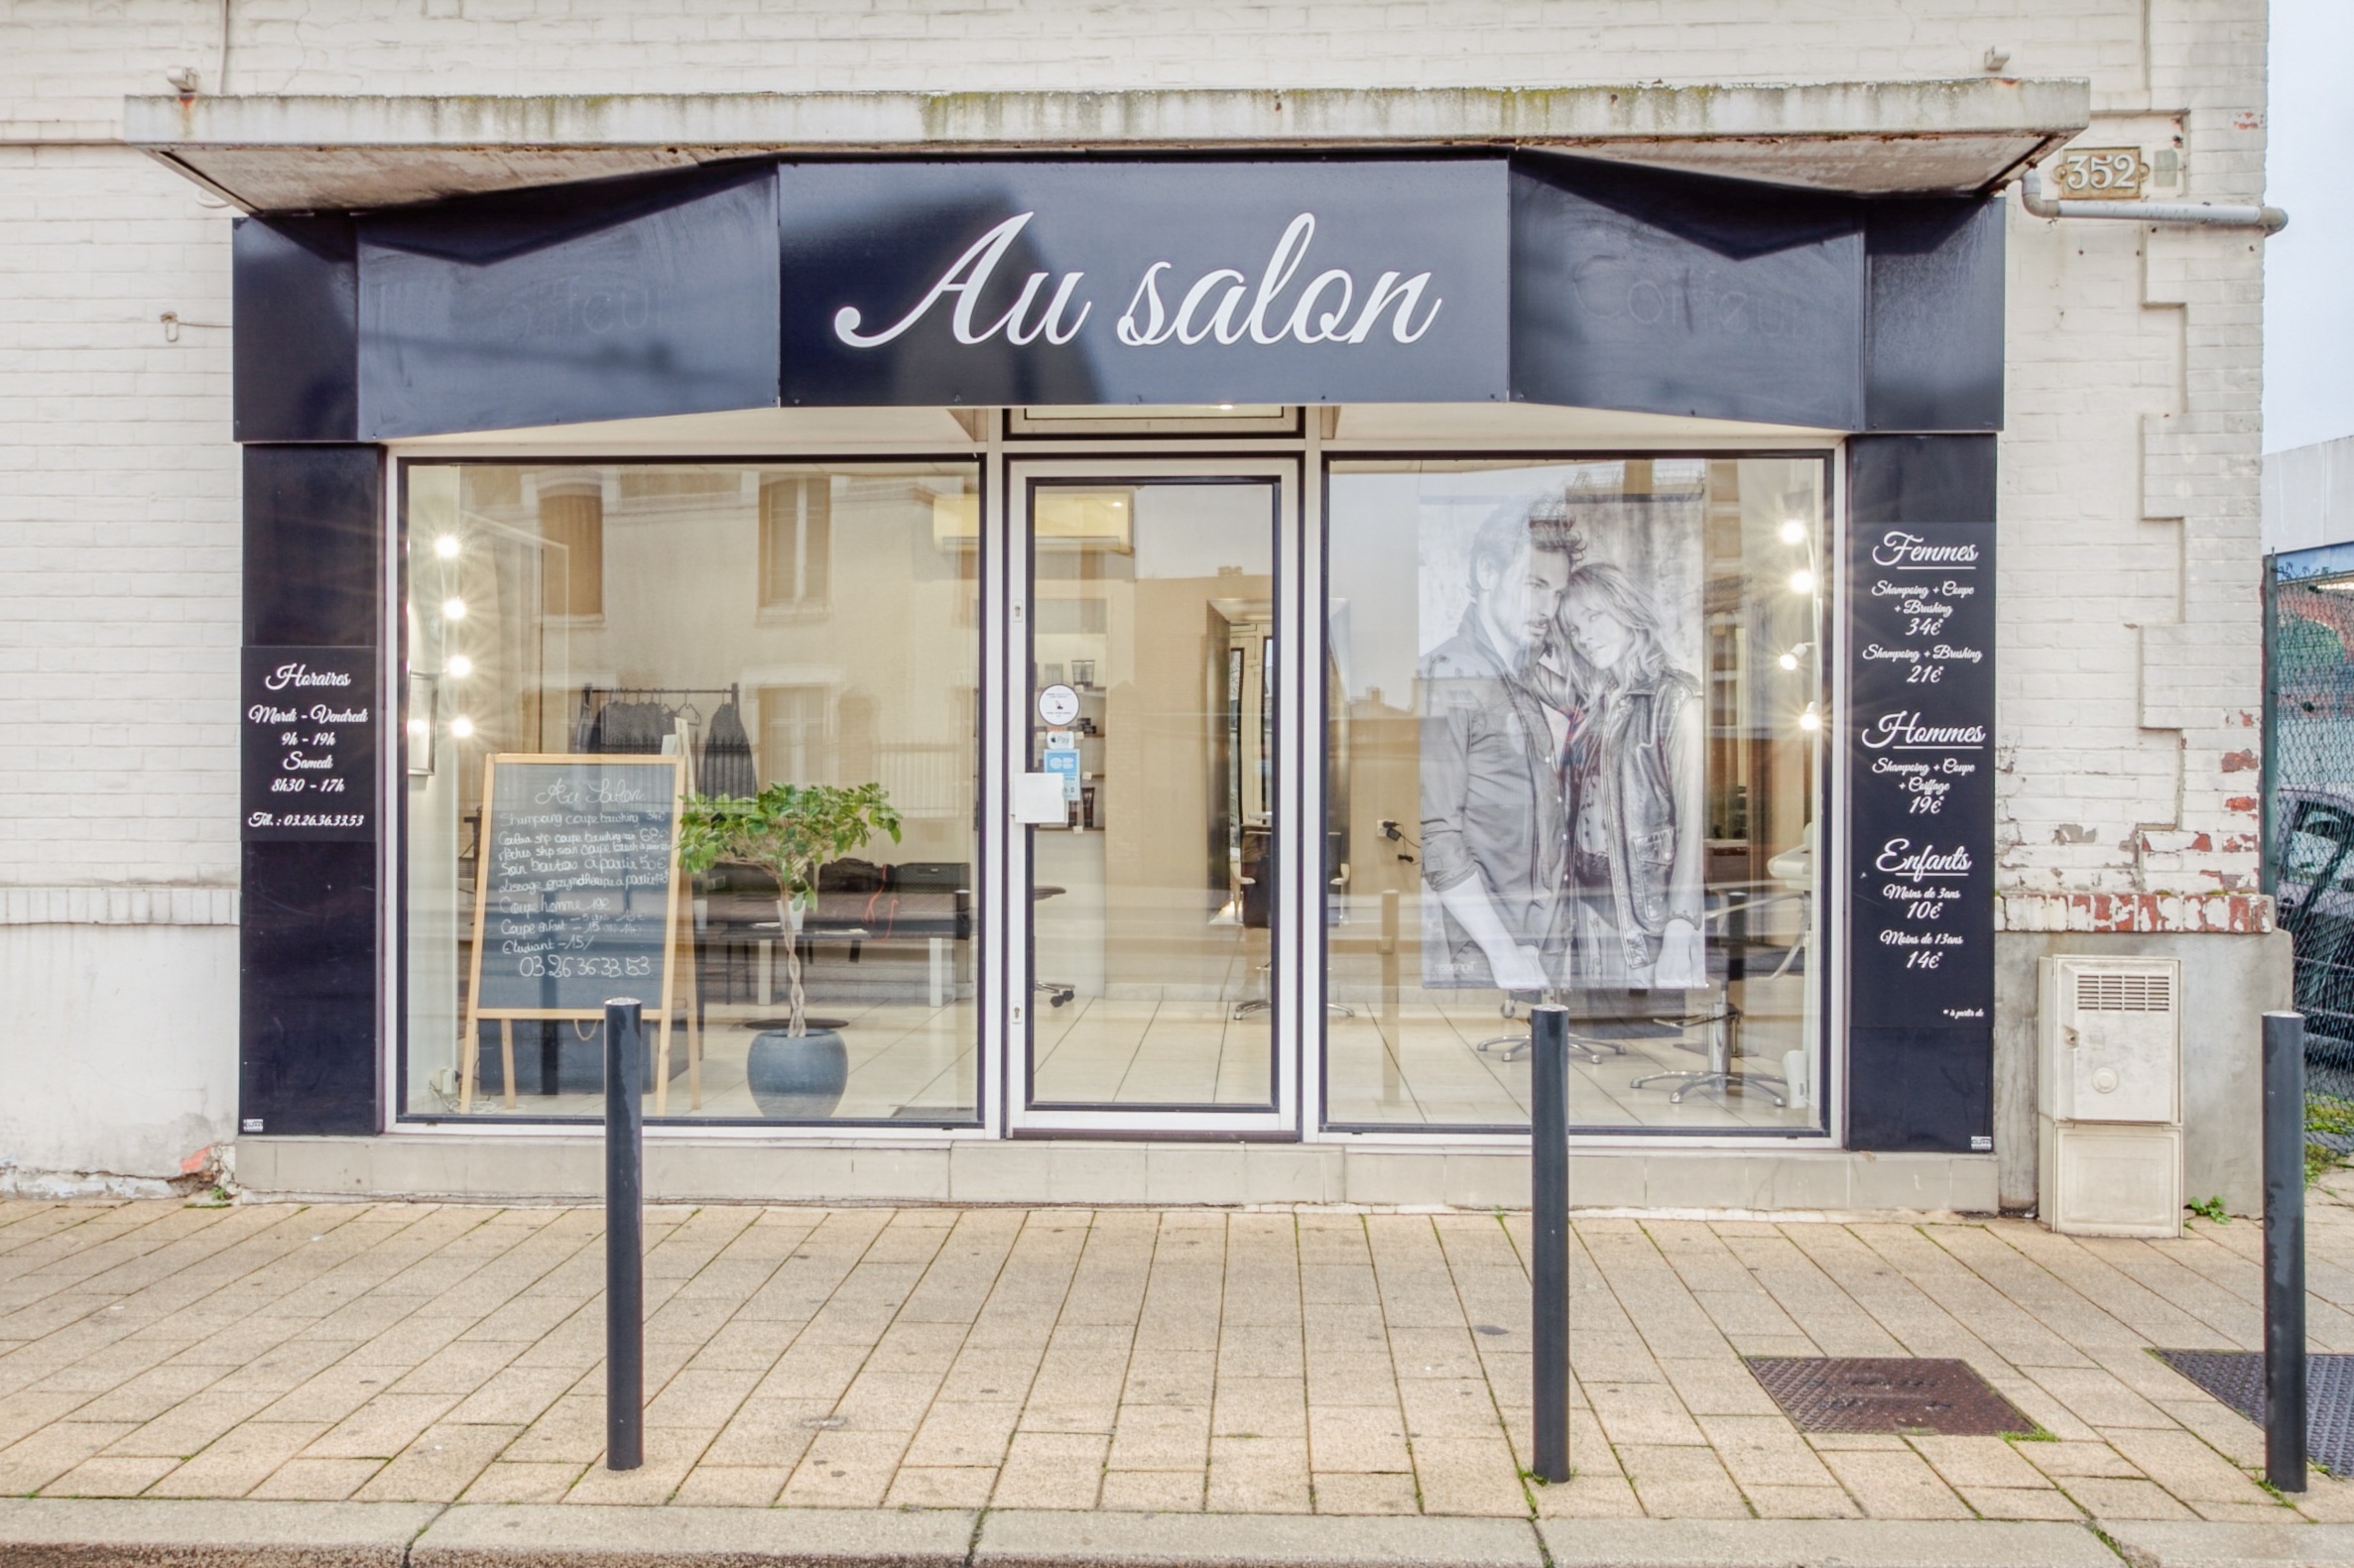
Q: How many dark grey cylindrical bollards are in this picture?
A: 3